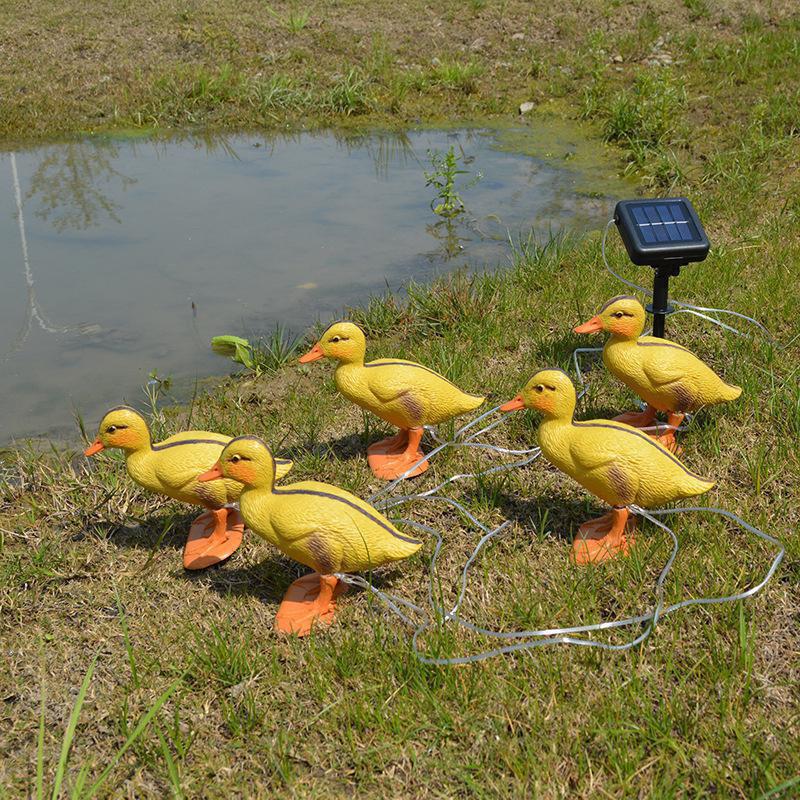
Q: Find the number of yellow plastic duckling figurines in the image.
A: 5